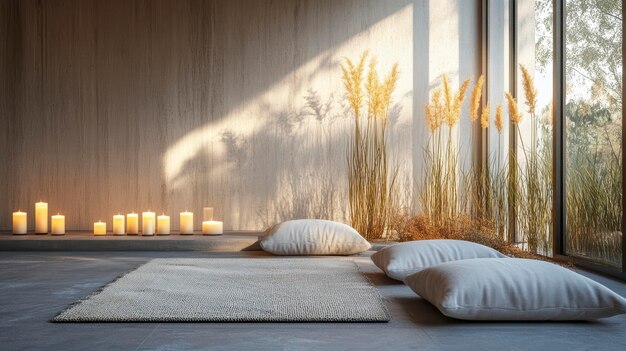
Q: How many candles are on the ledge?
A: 10